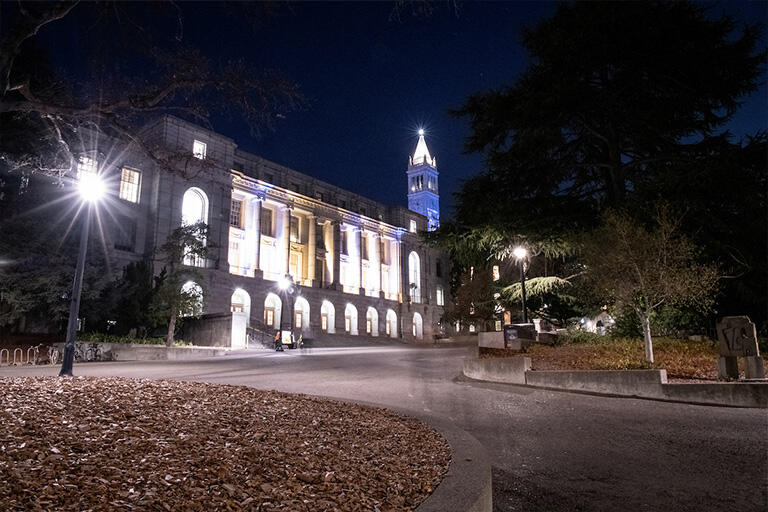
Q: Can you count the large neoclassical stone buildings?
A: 1